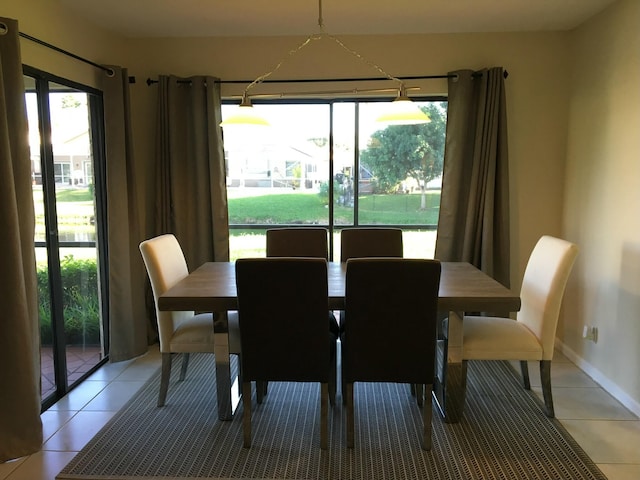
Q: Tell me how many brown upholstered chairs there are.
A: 4